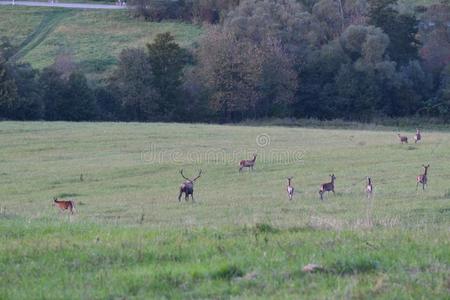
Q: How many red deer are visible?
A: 9